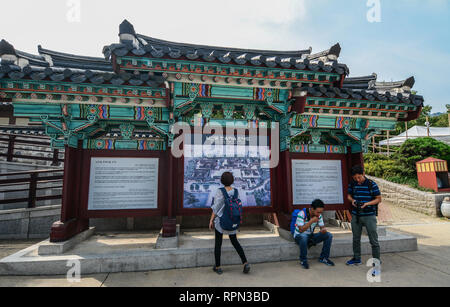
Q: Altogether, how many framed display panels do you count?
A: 3